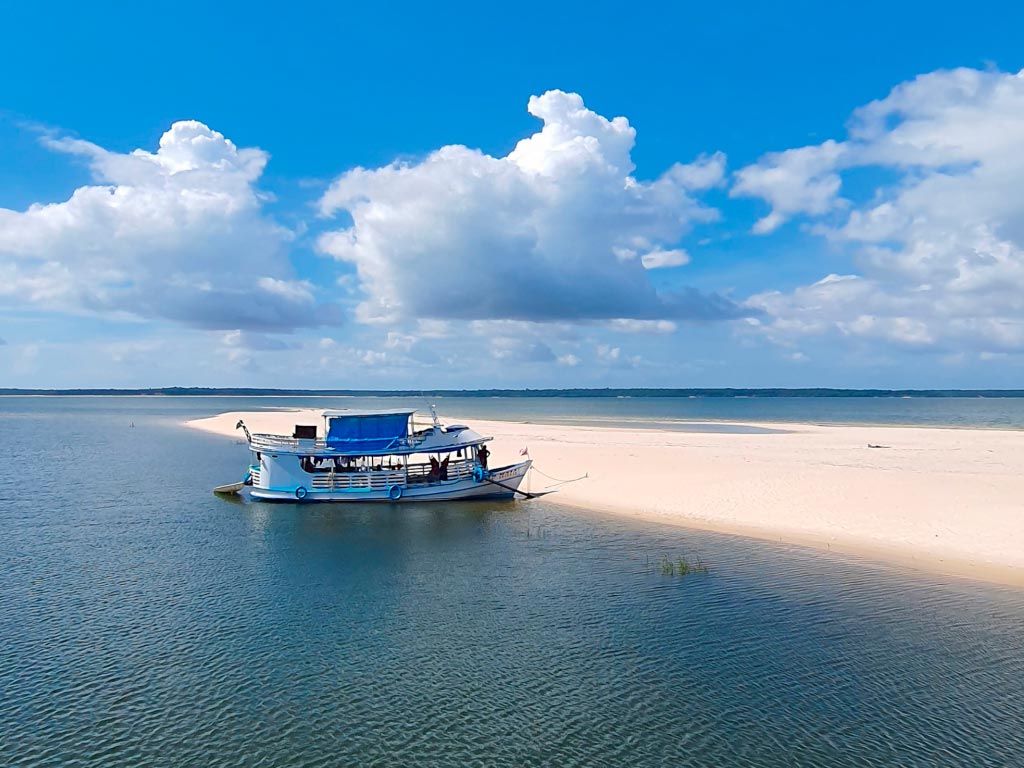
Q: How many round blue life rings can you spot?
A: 3